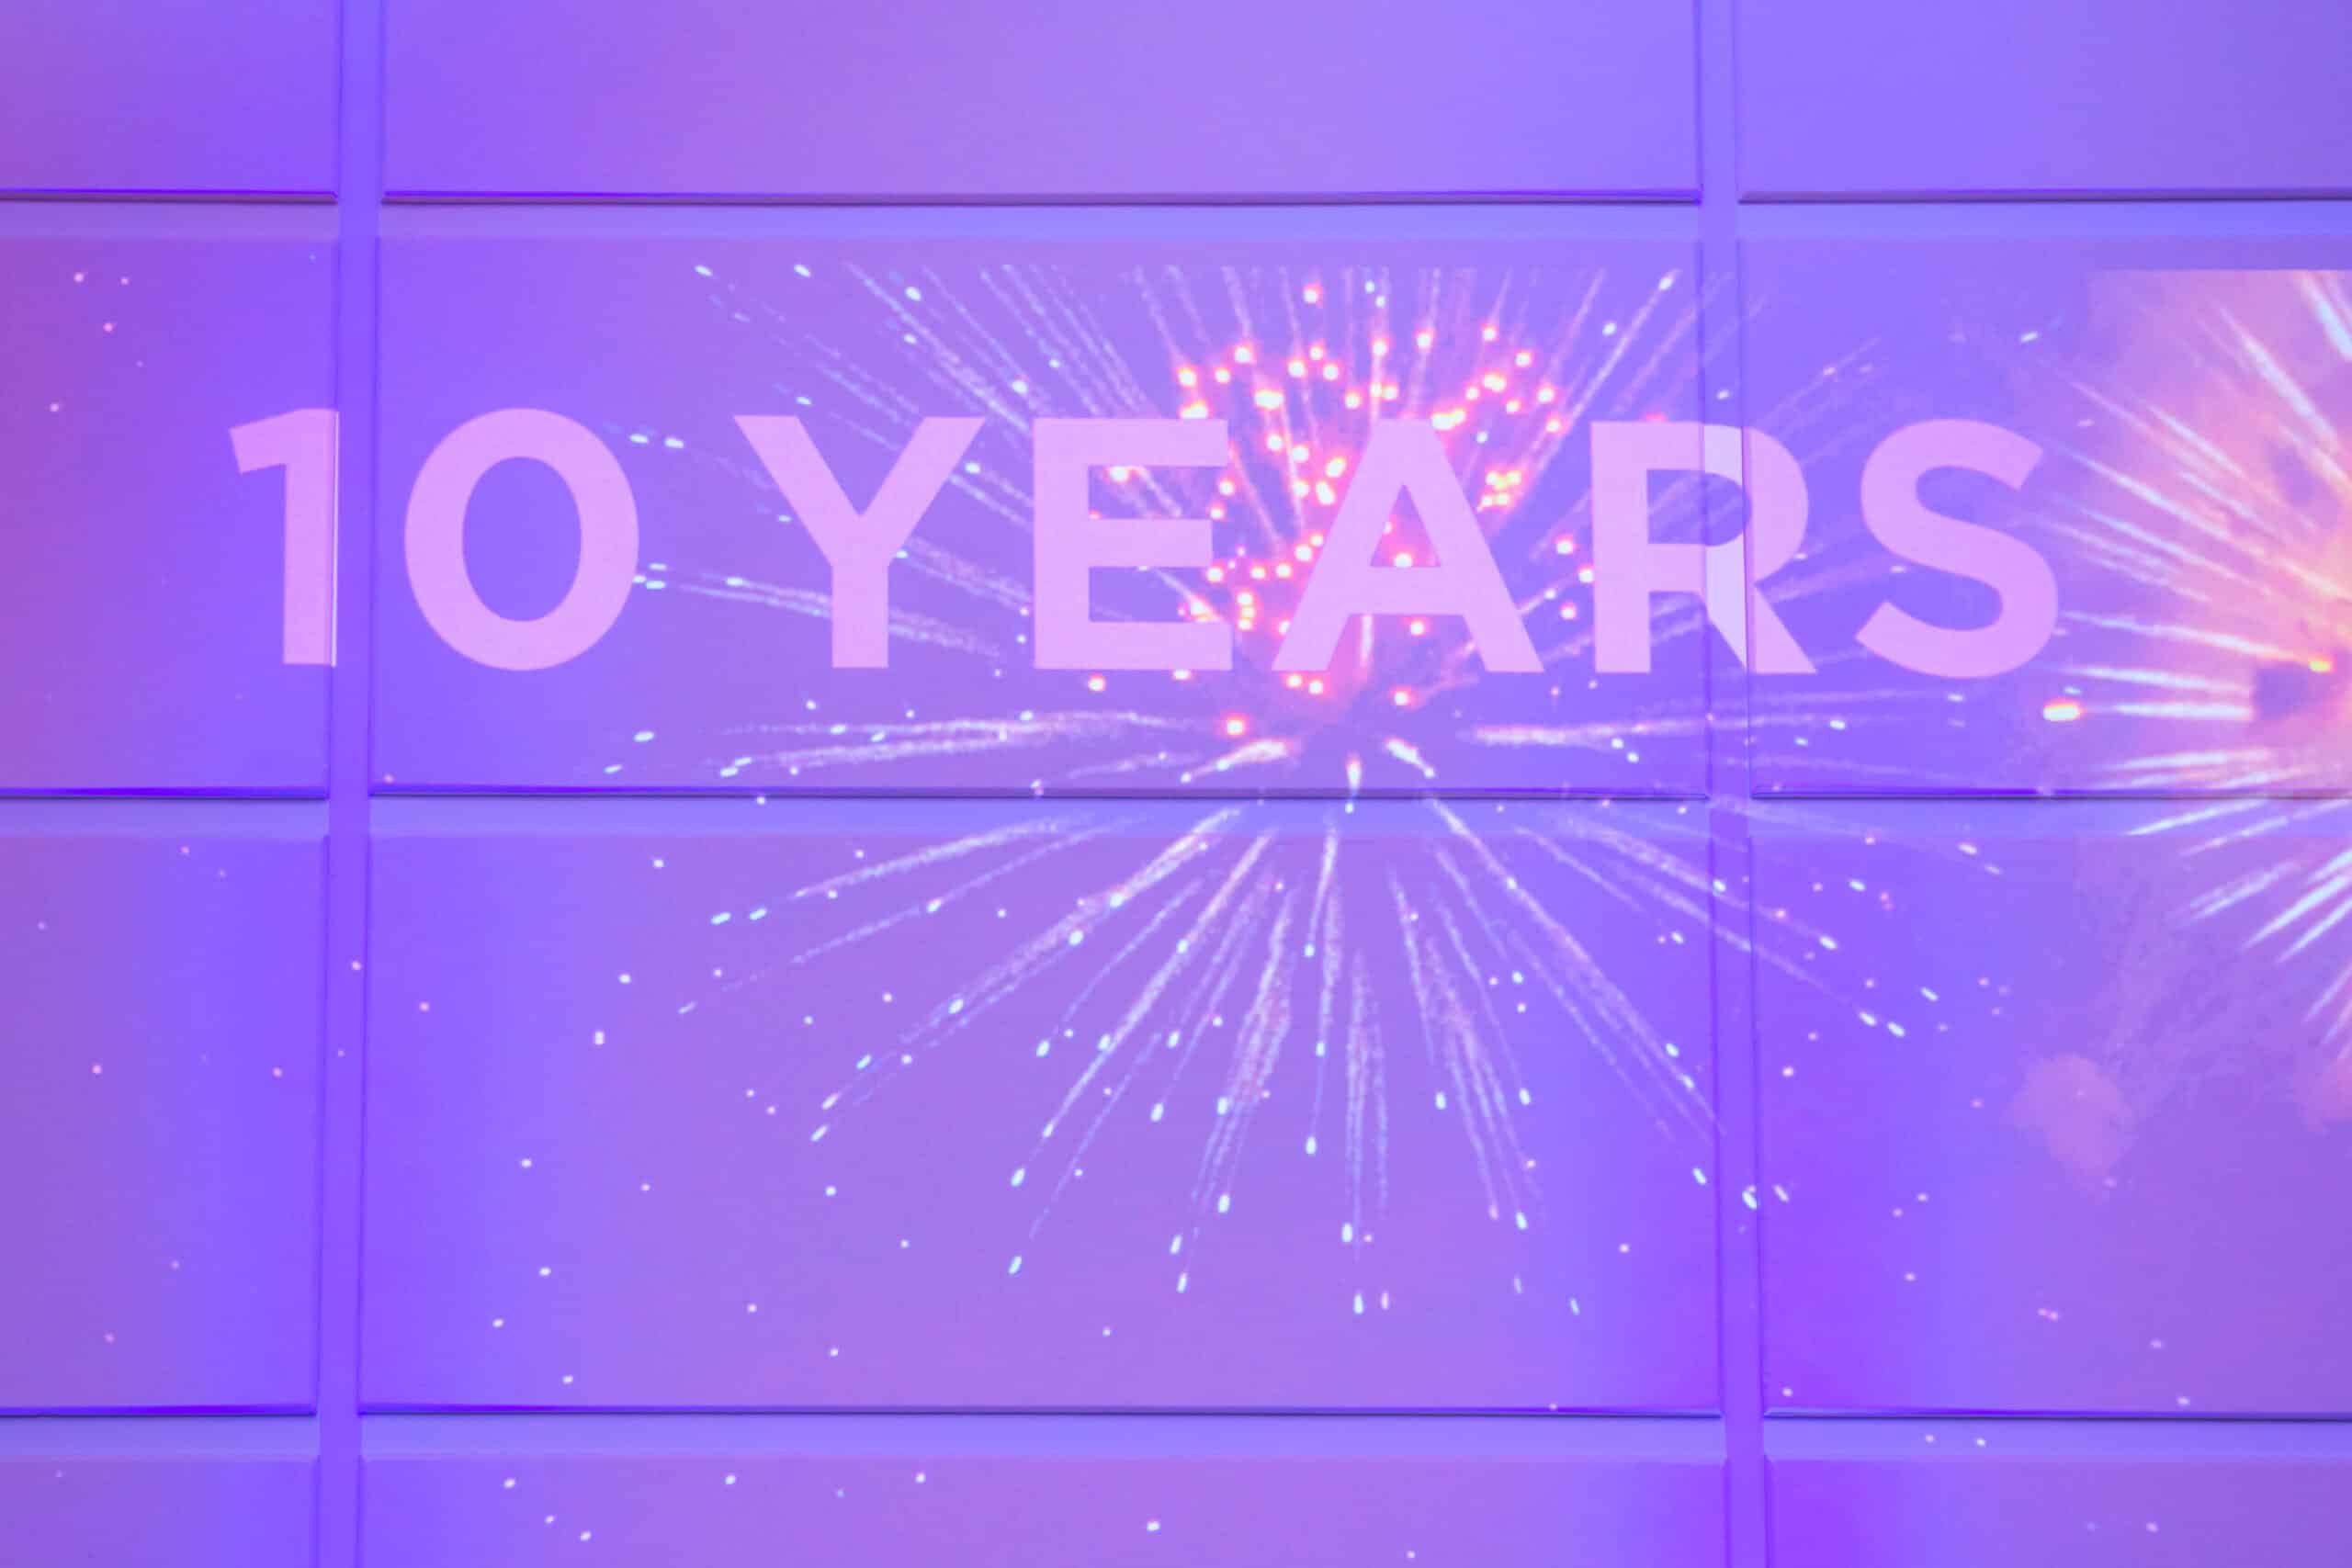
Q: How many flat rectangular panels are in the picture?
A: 12